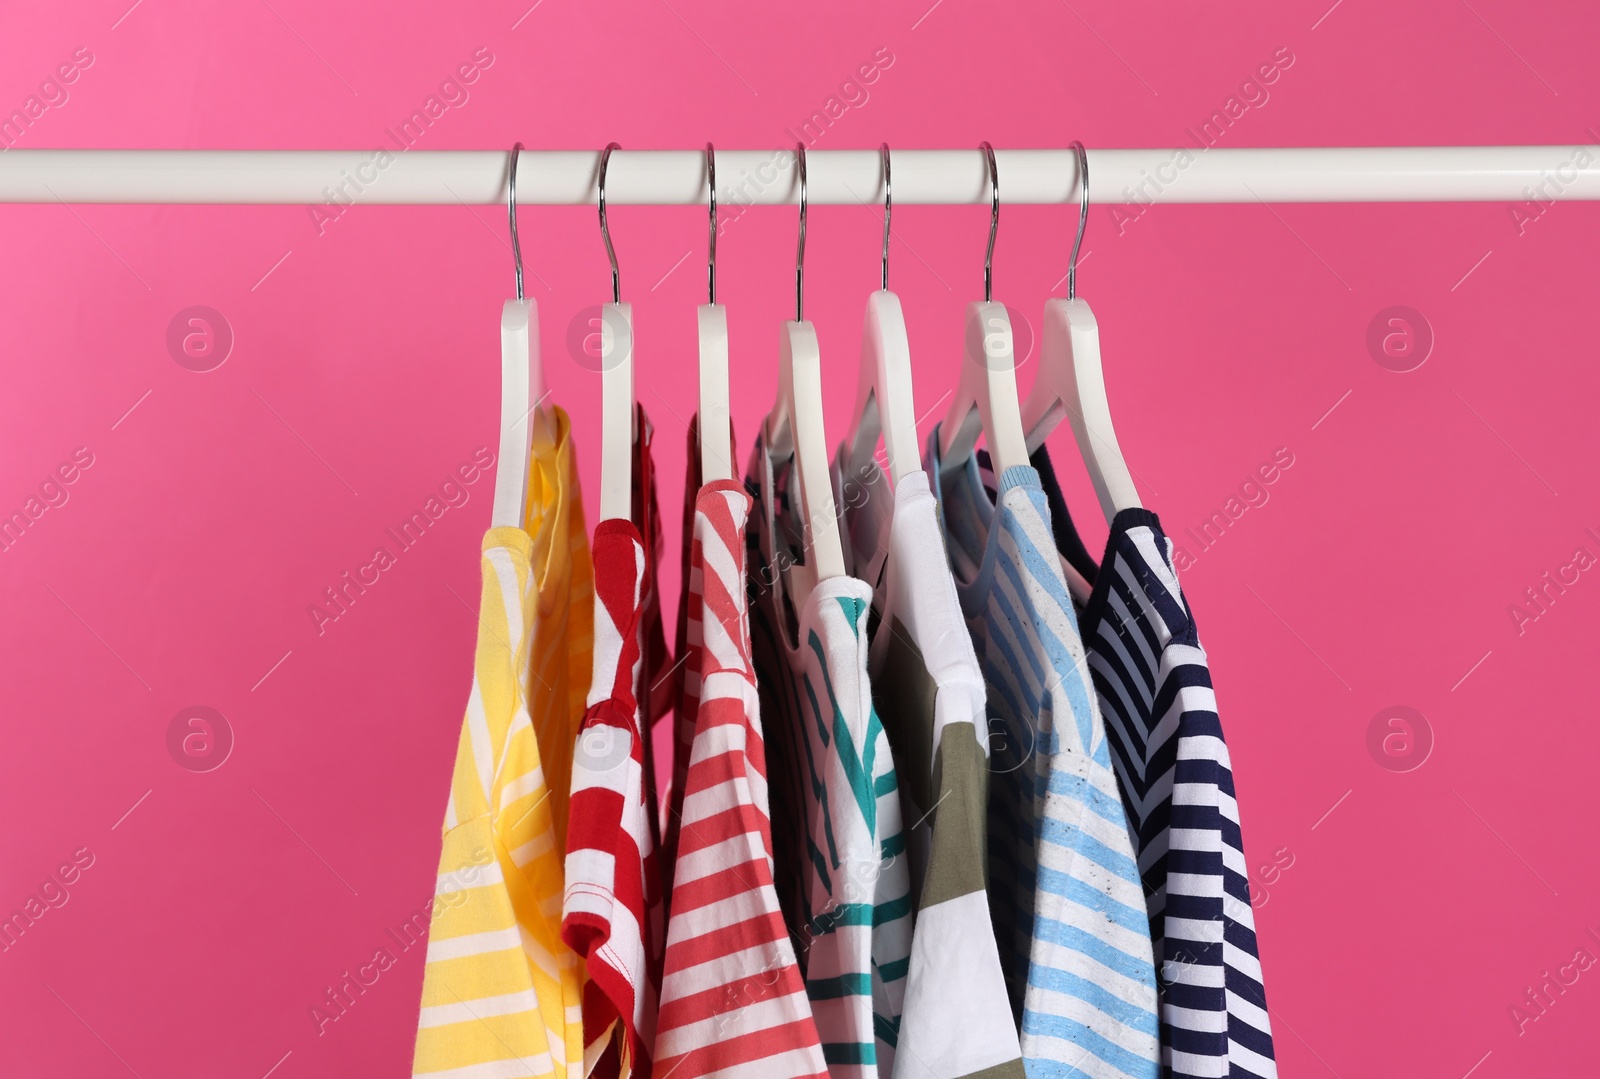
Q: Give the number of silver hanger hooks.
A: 7